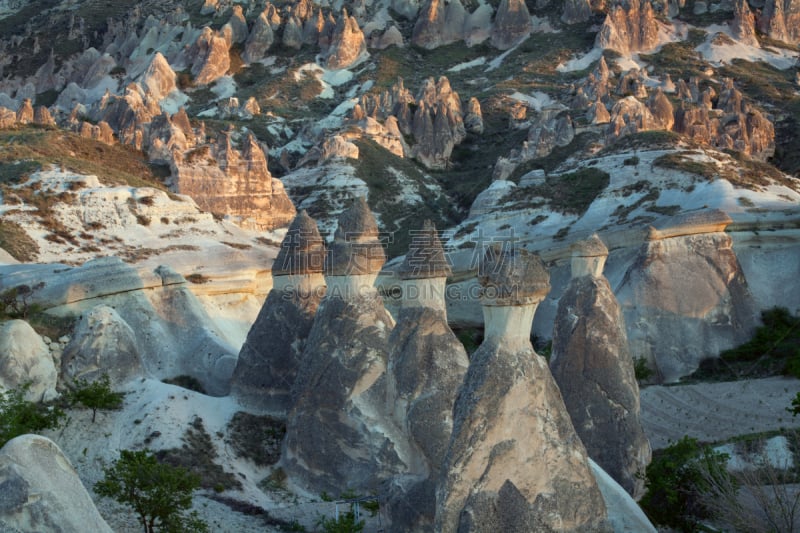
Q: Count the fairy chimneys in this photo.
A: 5